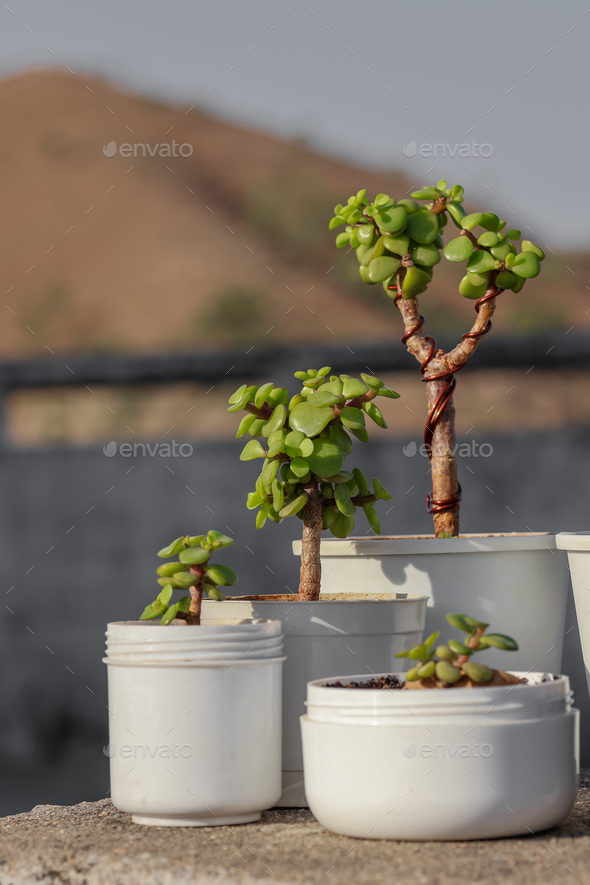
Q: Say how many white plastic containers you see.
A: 5